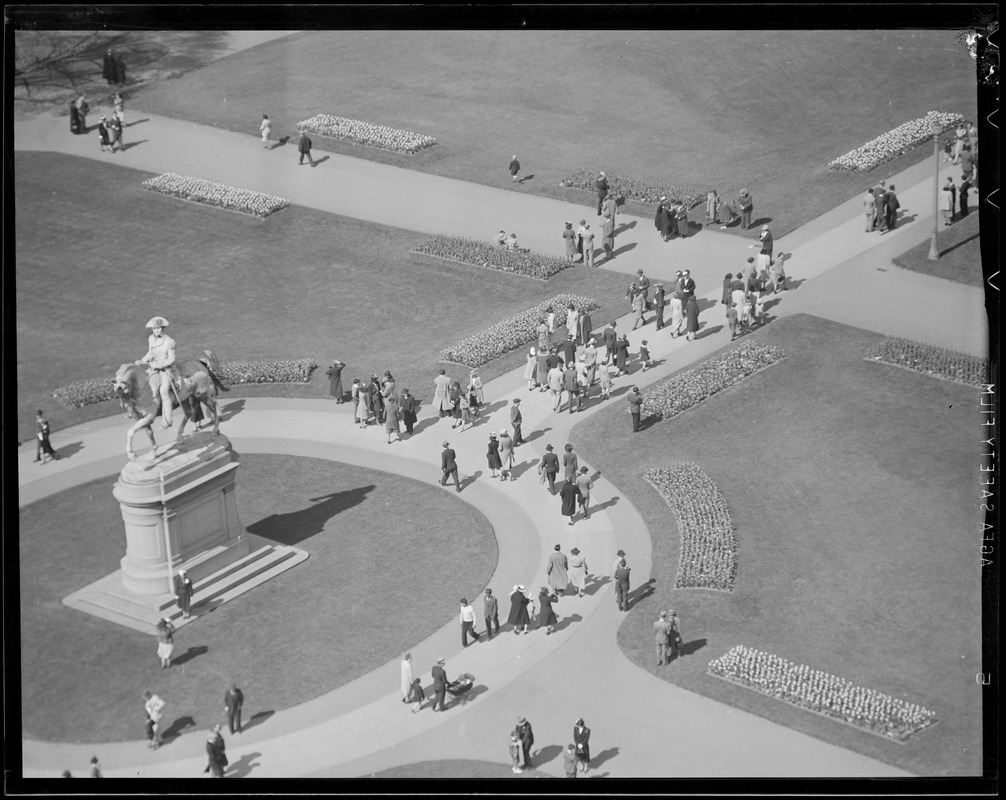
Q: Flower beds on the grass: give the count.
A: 11